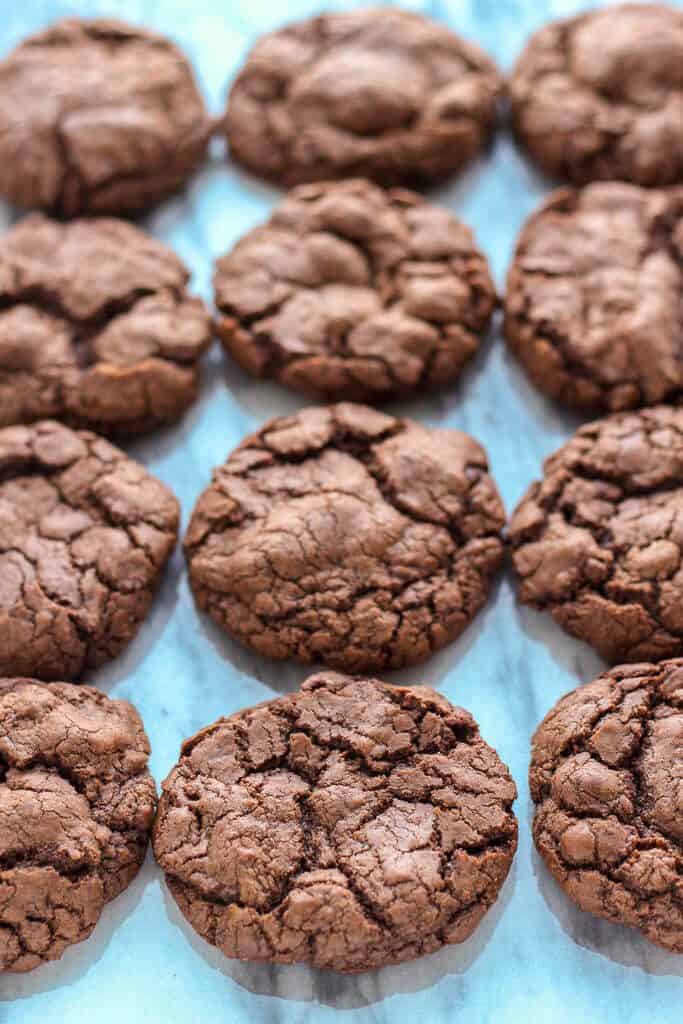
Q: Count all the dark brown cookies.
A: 12